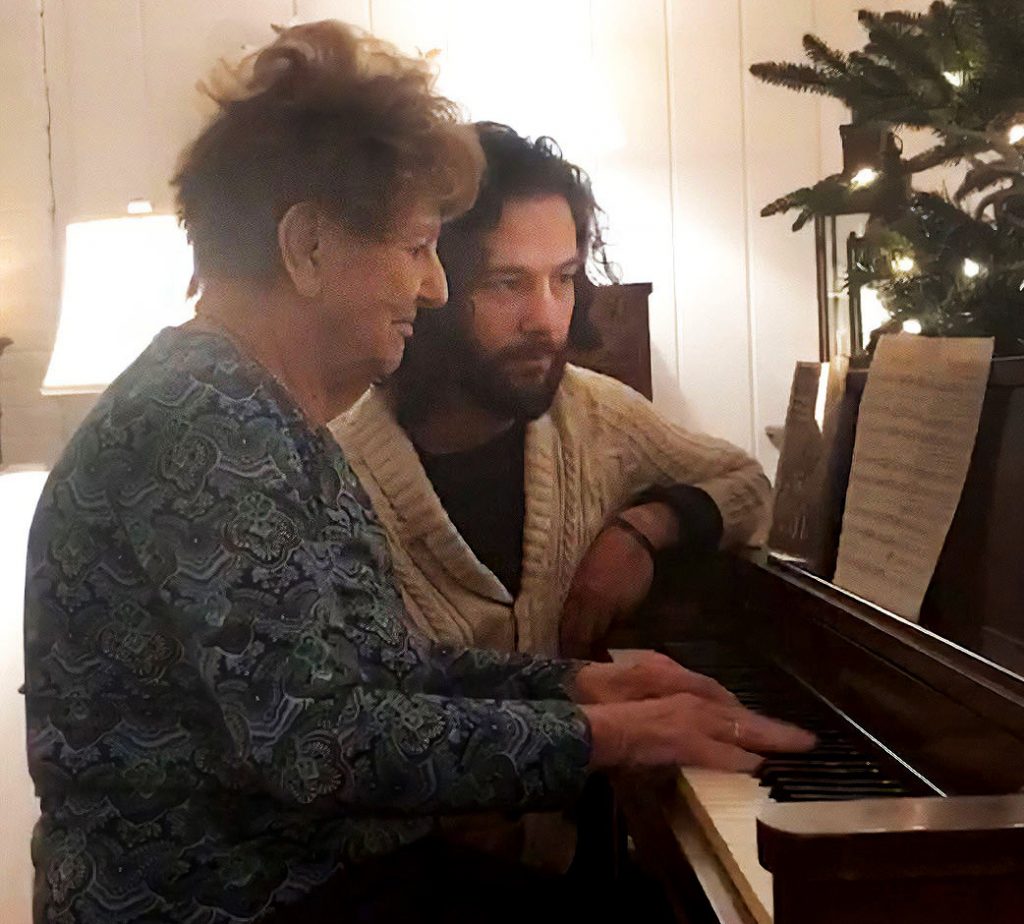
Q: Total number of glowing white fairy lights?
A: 6